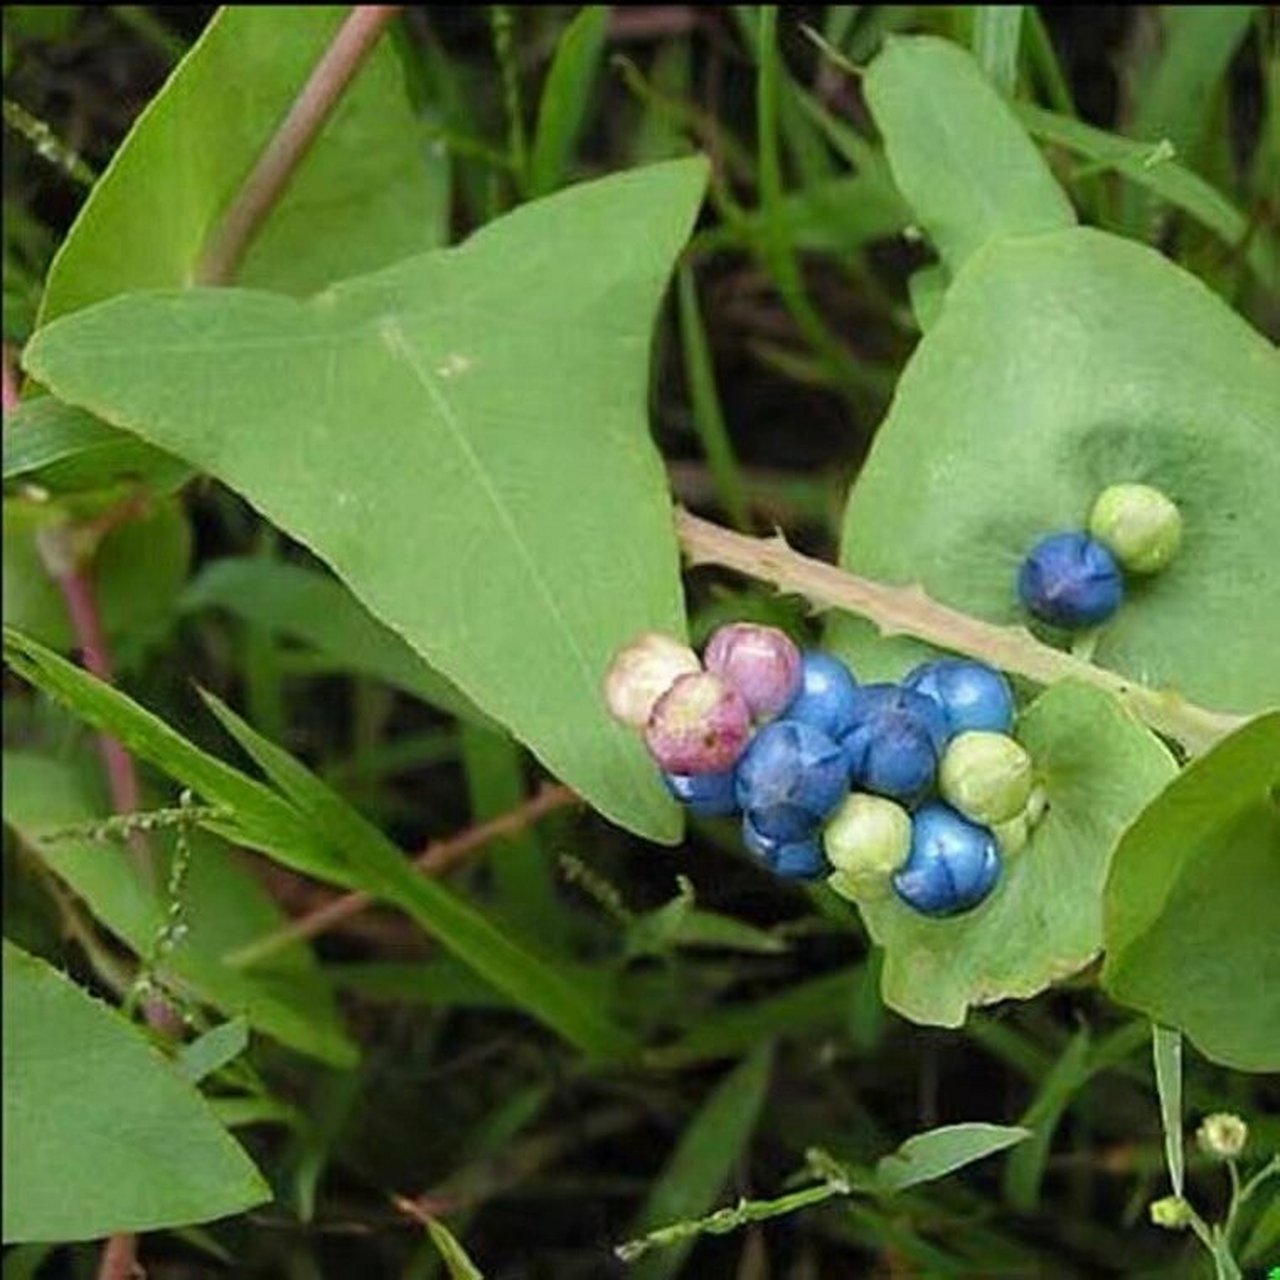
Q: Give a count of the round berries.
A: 14